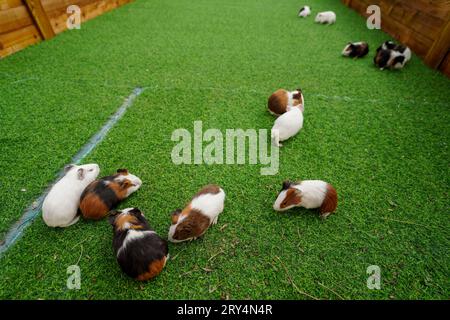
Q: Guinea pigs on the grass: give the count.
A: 13